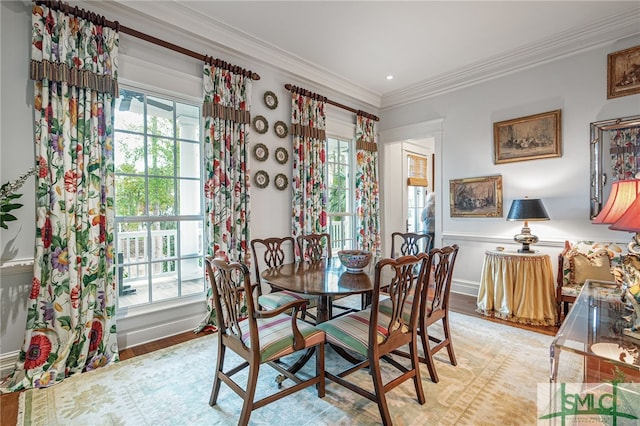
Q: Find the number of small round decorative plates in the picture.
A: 7